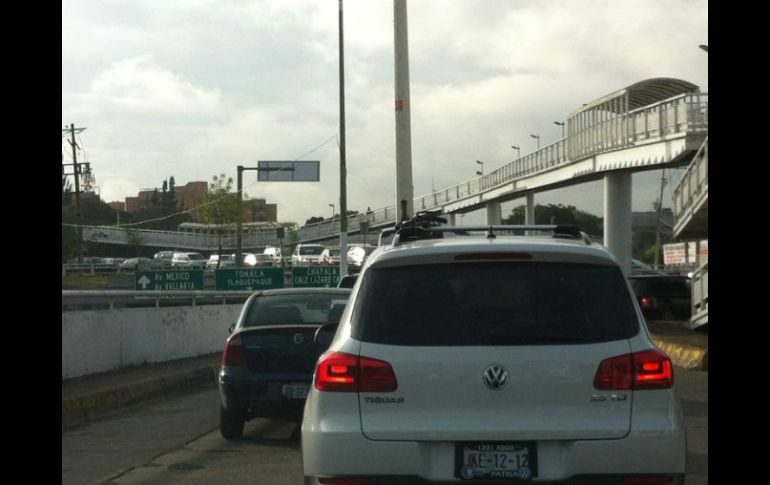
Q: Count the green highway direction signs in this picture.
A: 3